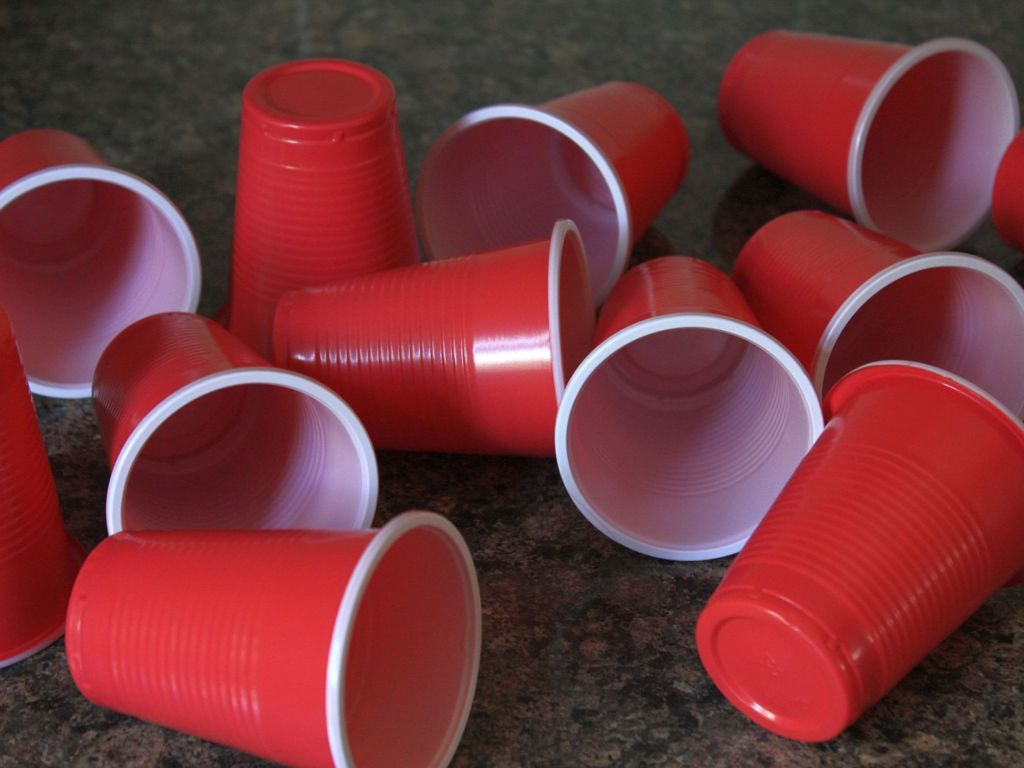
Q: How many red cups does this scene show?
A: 12